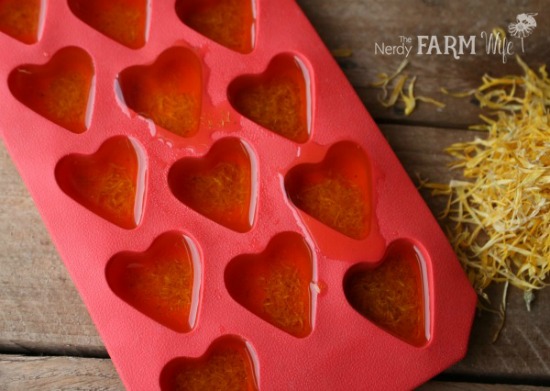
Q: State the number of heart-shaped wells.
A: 13